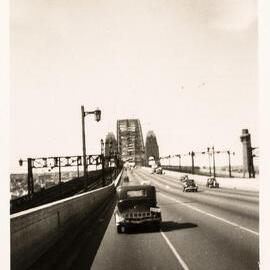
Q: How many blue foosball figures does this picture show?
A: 0